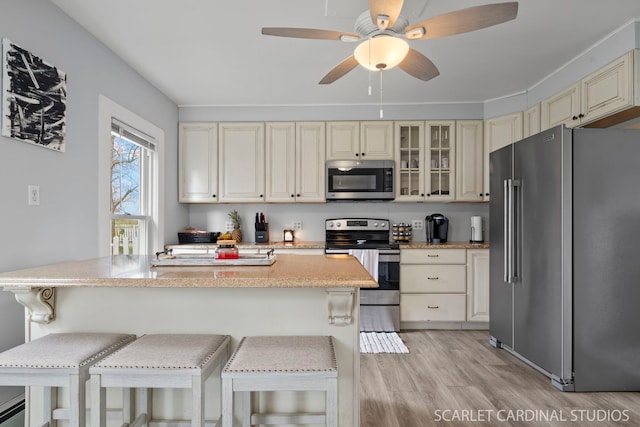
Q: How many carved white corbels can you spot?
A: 2